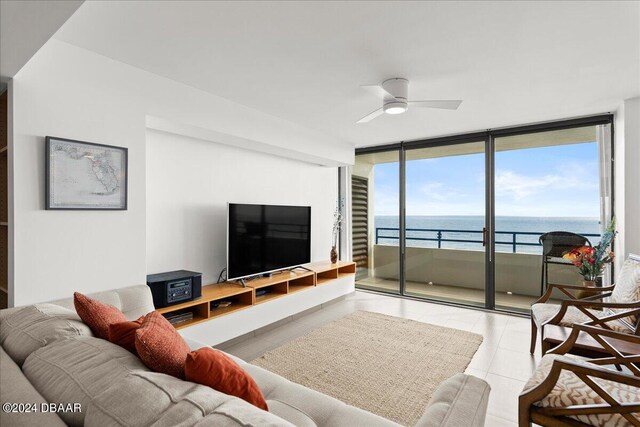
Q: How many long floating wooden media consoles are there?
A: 1